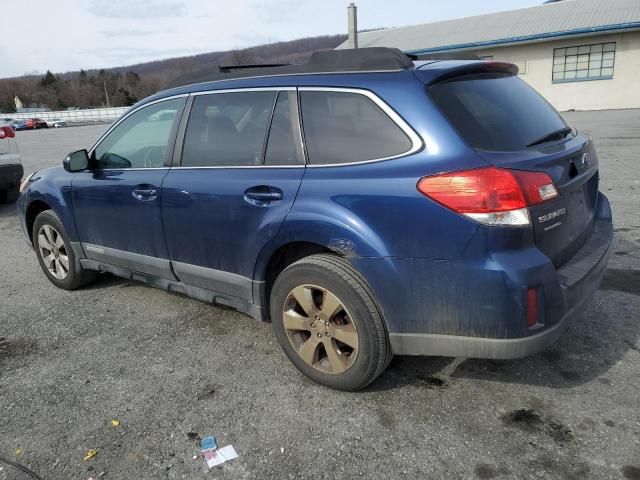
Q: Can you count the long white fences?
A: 1